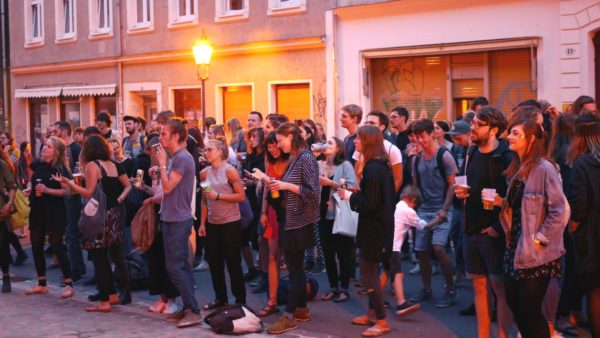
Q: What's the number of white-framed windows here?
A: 7